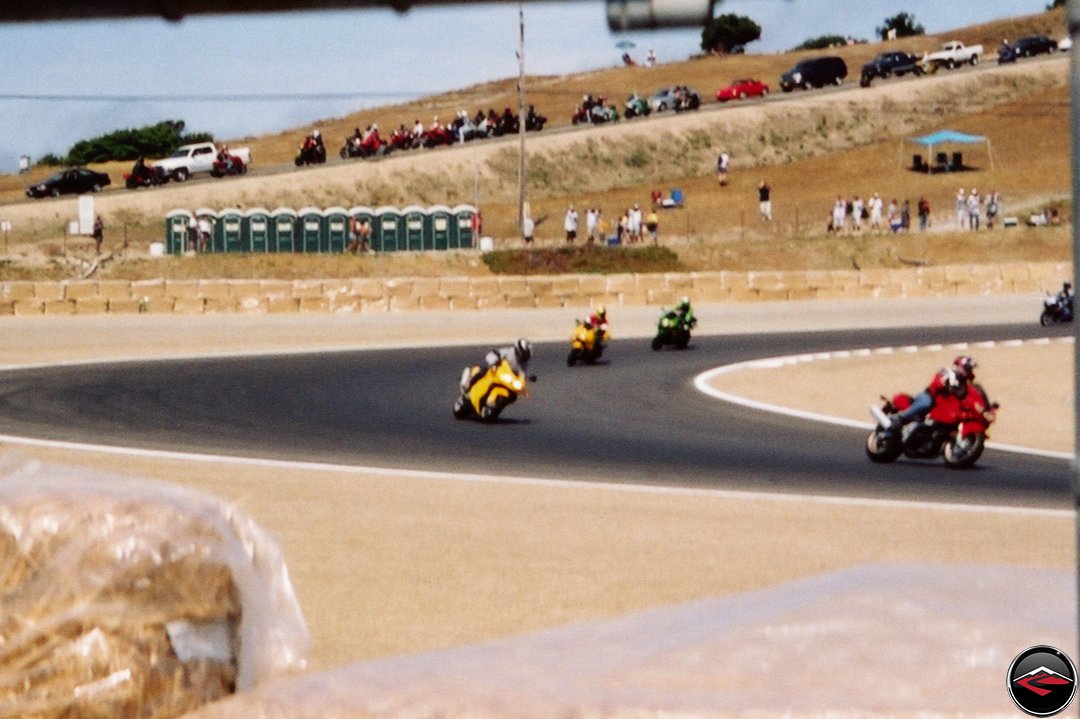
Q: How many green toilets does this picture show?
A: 12